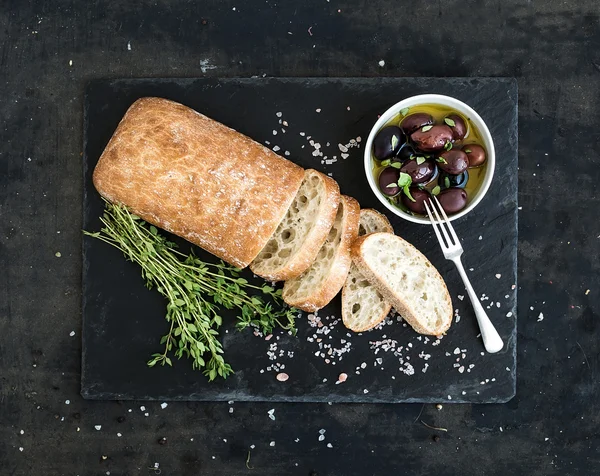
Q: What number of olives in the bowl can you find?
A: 12